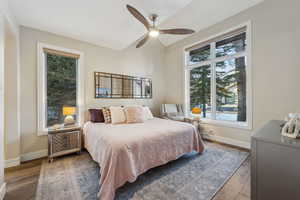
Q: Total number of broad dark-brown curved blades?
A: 3